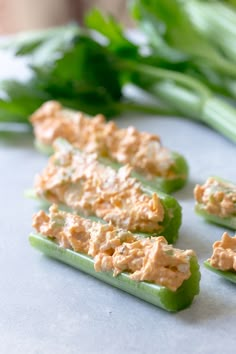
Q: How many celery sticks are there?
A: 5